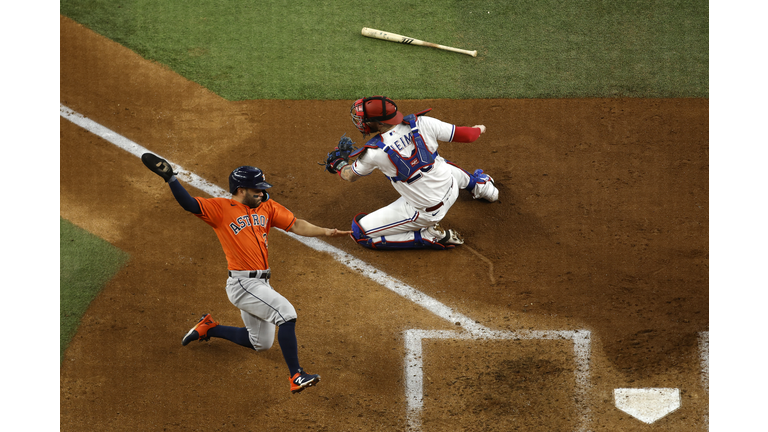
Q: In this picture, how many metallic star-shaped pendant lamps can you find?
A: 0